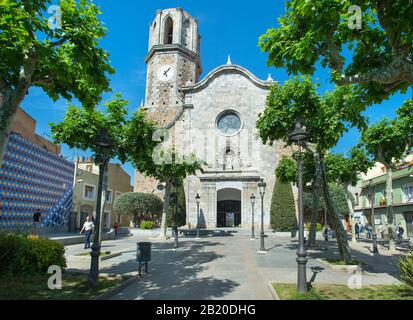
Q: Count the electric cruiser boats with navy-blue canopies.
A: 0